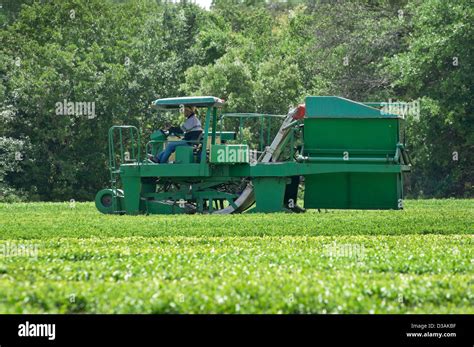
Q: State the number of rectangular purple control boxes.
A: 0